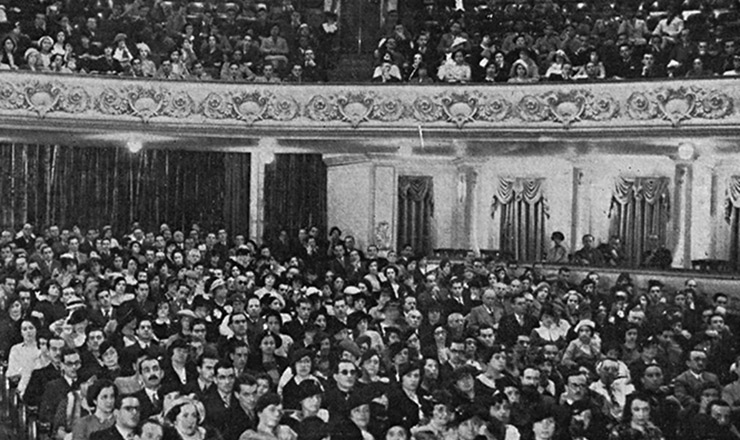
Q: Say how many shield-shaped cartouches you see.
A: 7